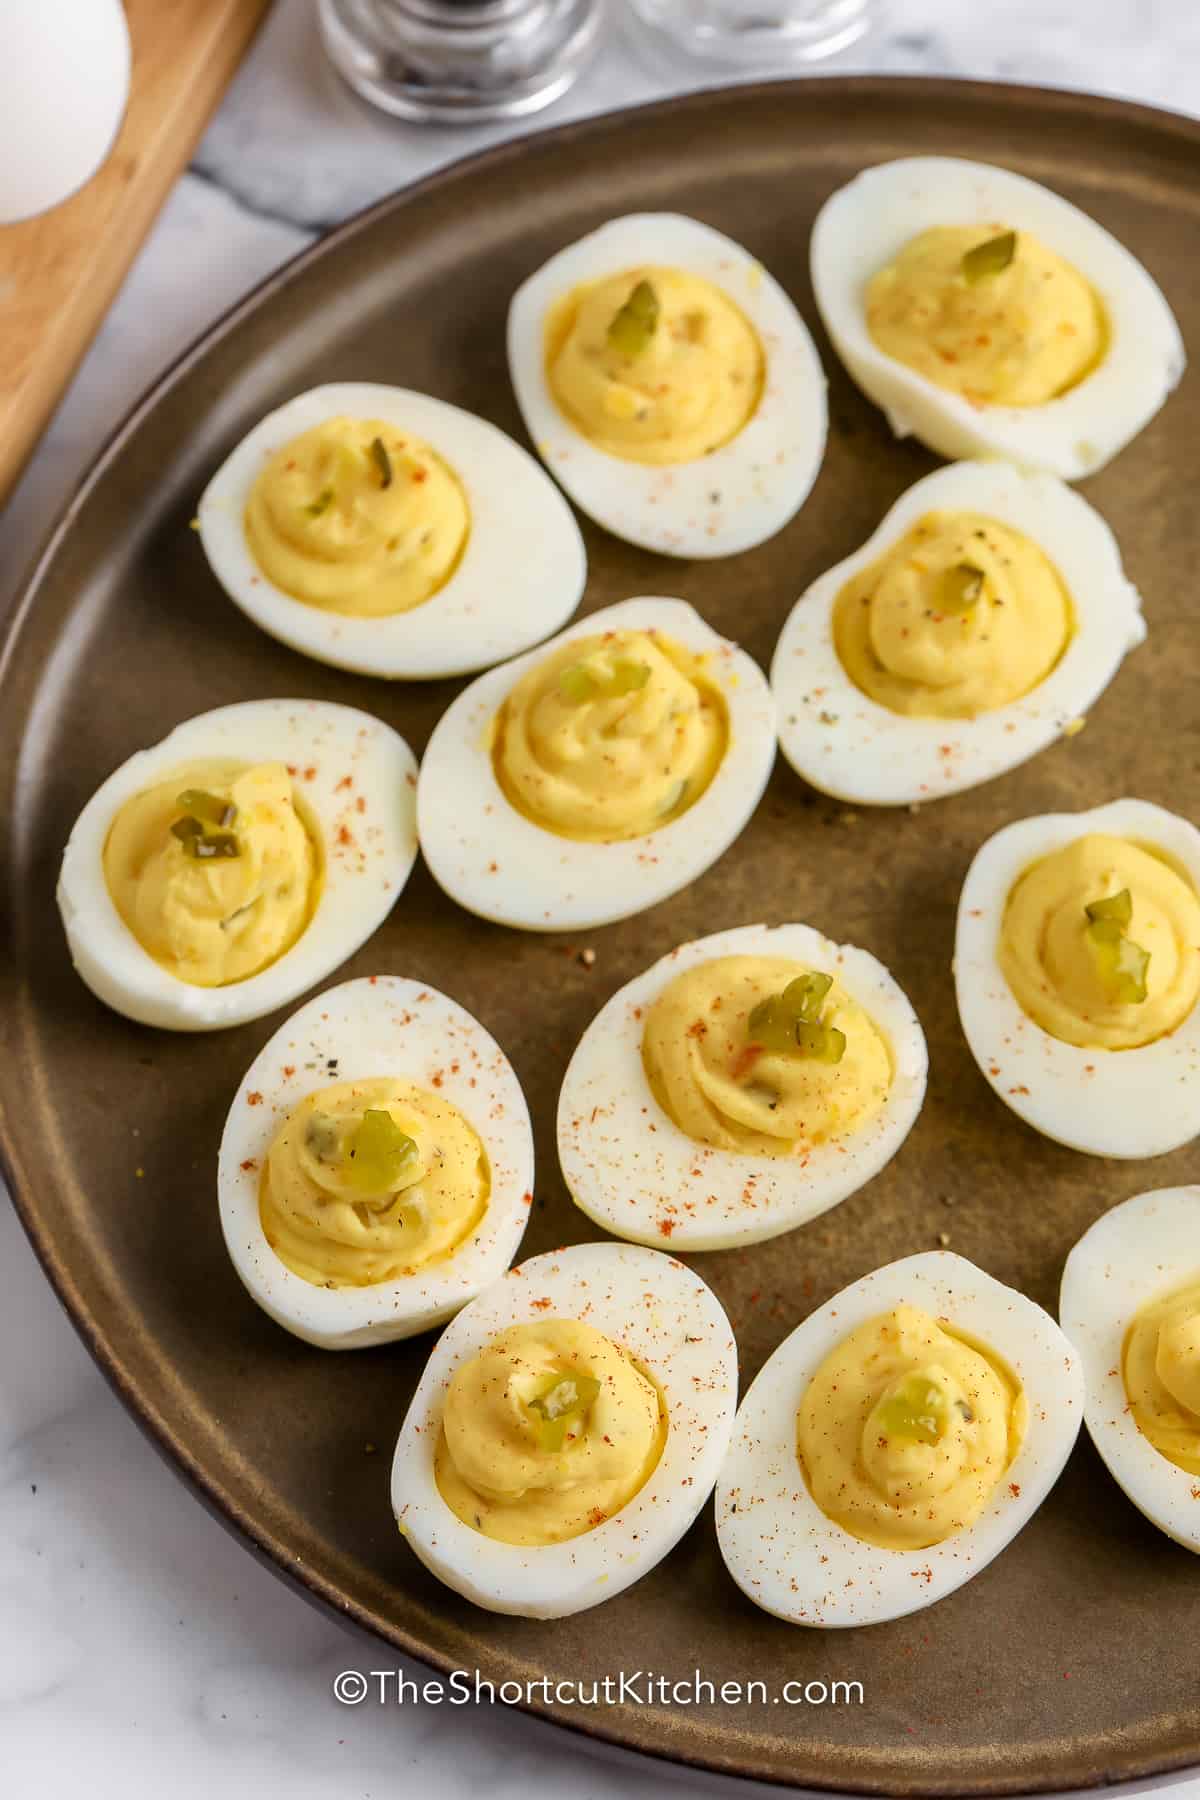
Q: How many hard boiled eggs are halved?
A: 12